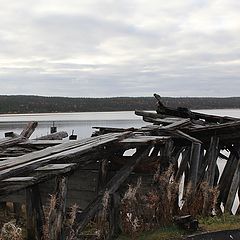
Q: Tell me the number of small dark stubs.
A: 2